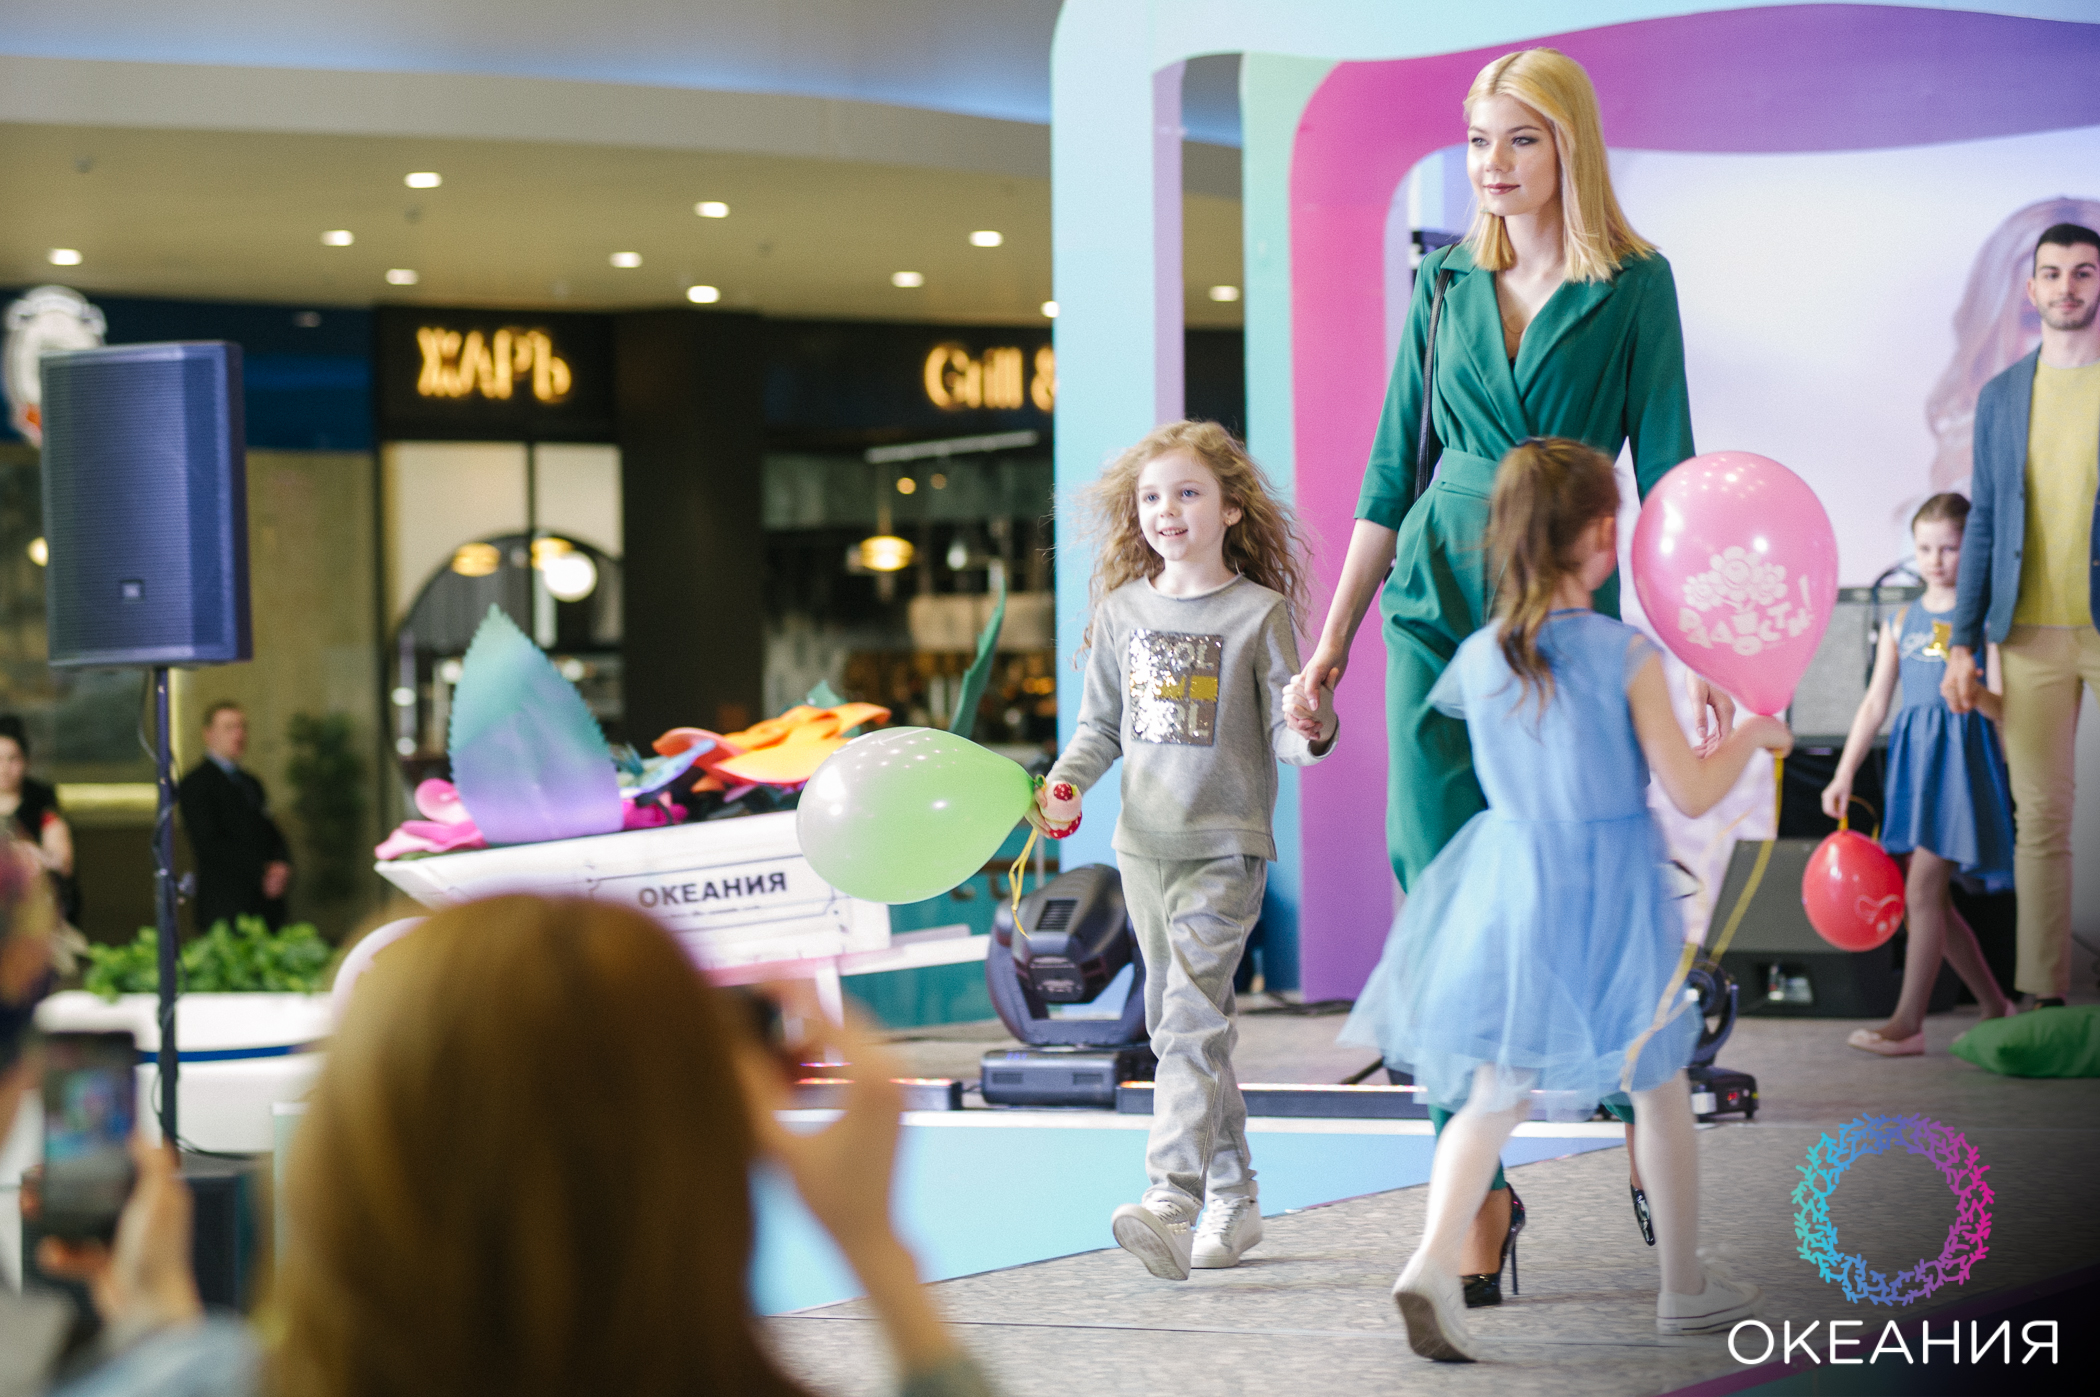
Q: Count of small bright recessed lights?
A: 11